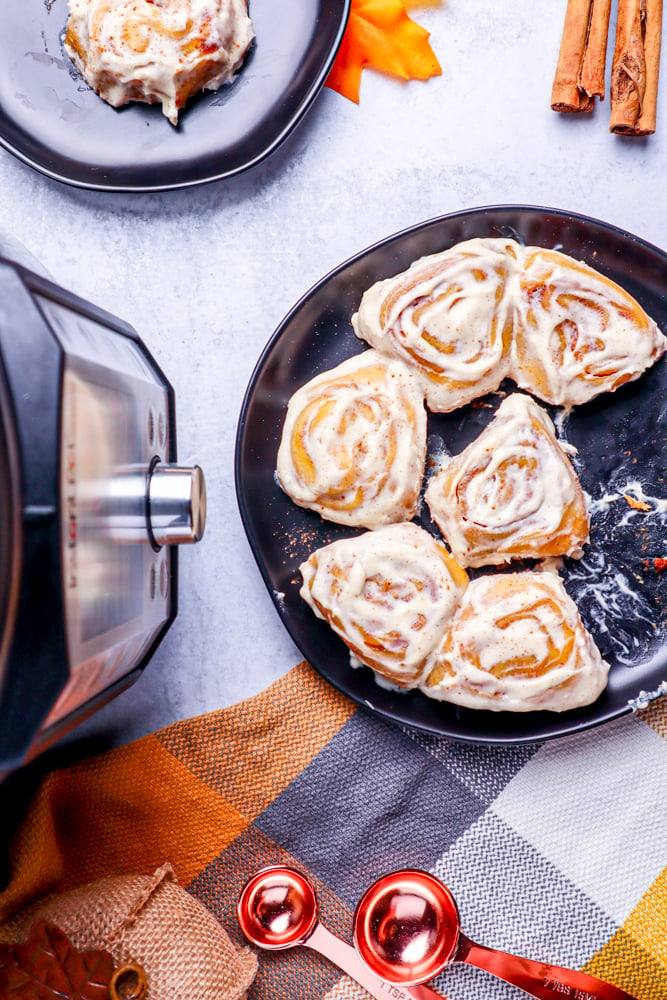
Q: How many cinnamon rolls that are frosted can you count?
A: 7